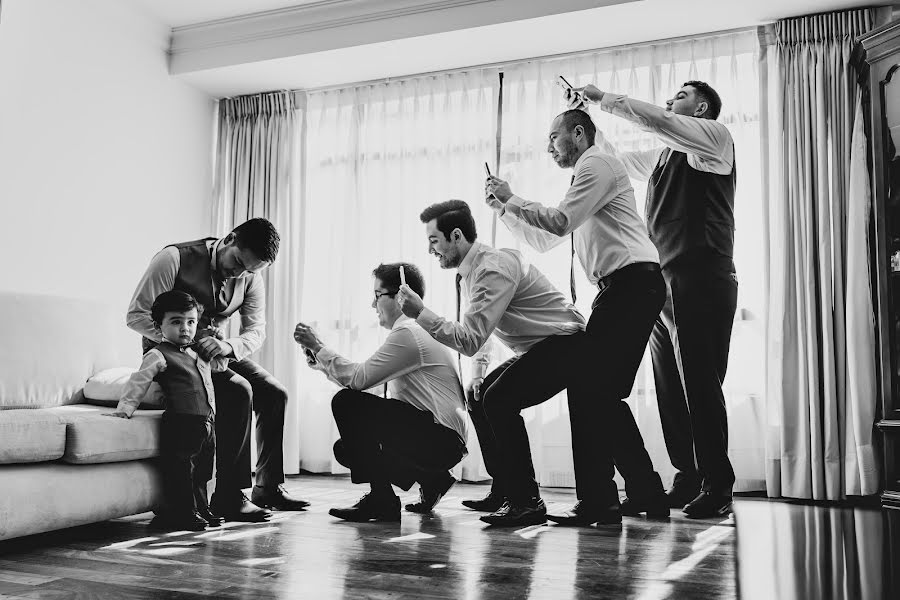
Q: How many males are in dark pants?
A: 6